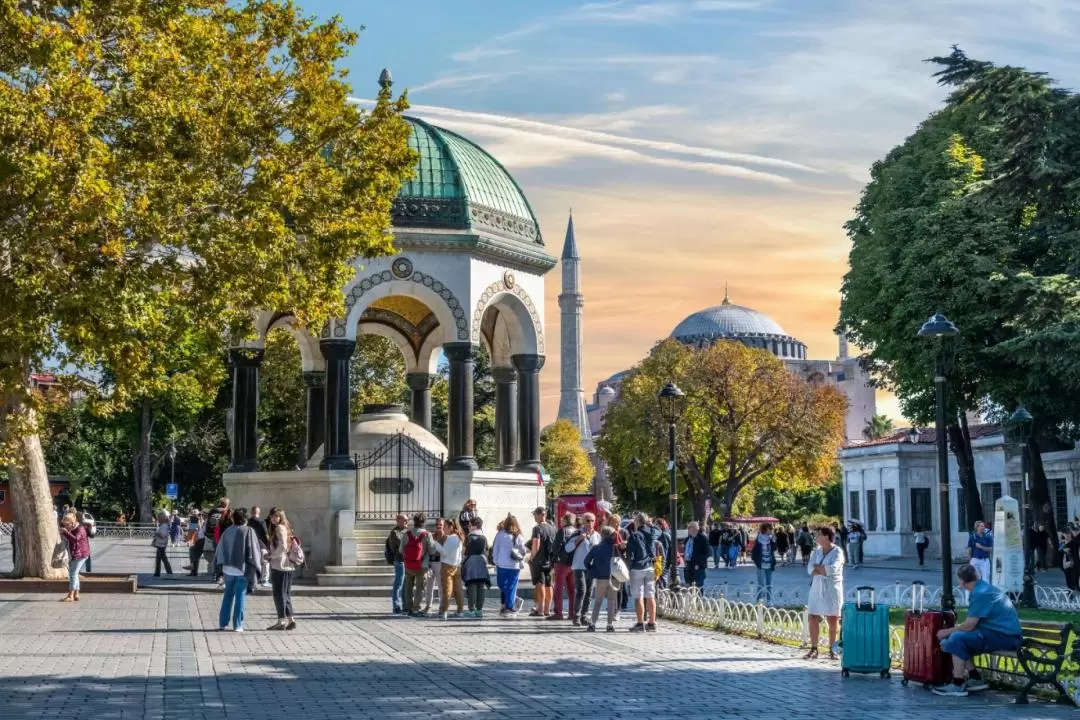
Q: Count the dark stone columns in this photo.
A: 7